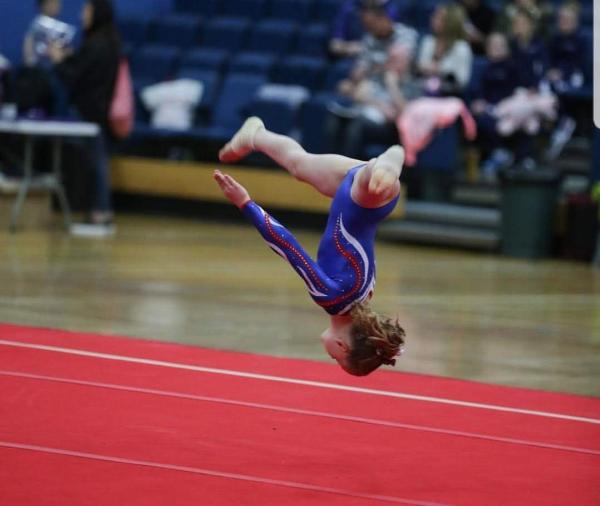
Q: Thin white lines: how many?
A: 3